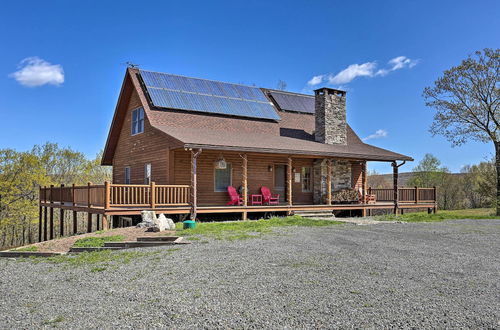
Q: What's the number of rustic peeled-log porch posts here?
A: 6